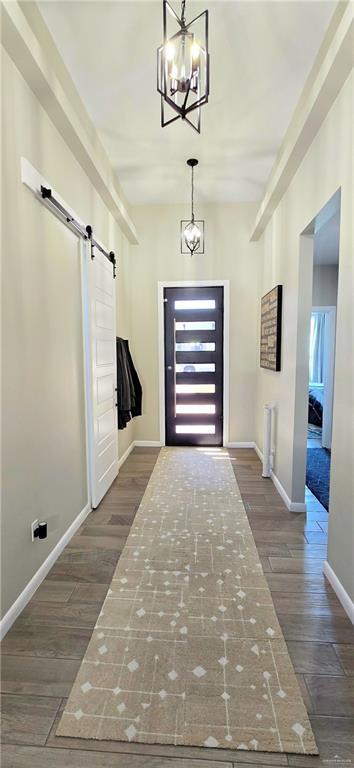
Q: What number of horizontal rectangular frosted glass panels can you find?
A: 7